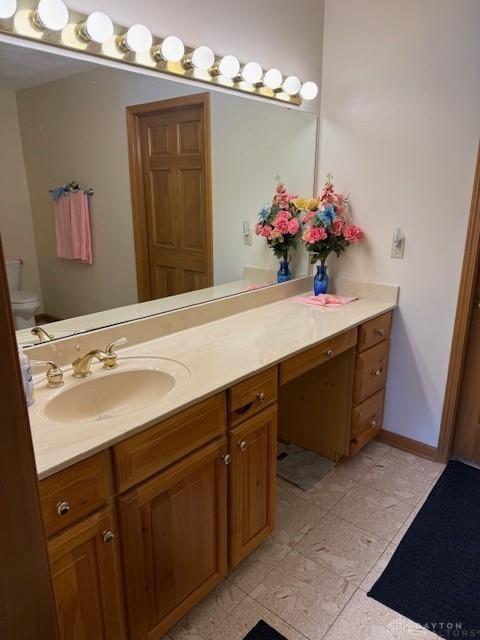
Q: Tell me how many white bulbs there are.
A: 11